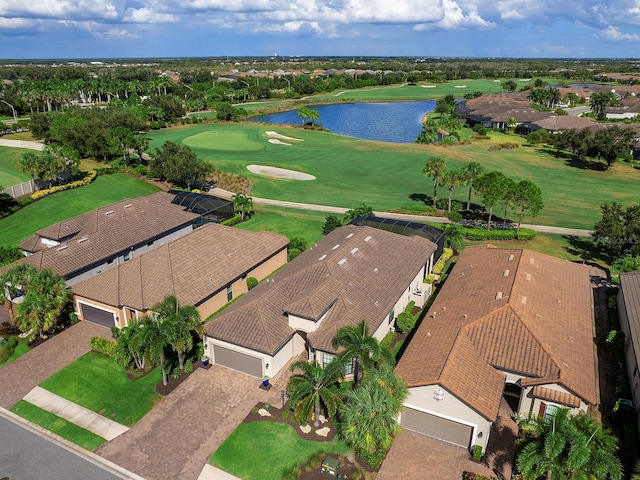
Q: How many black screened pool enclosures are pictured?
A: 2